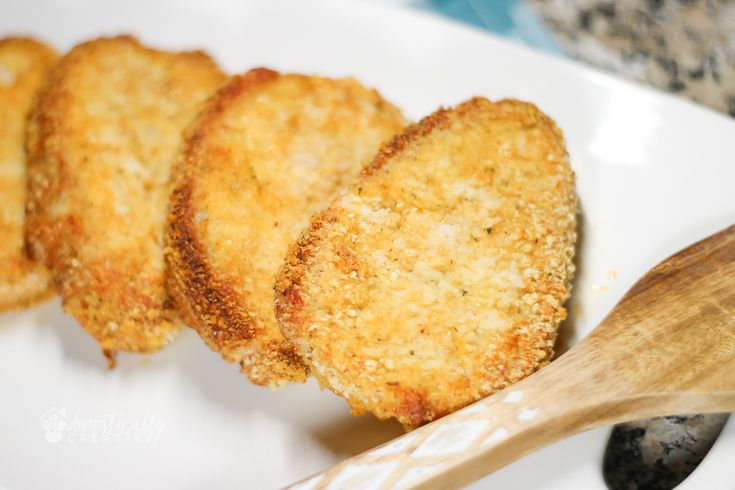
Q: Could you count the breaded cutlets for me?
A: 4